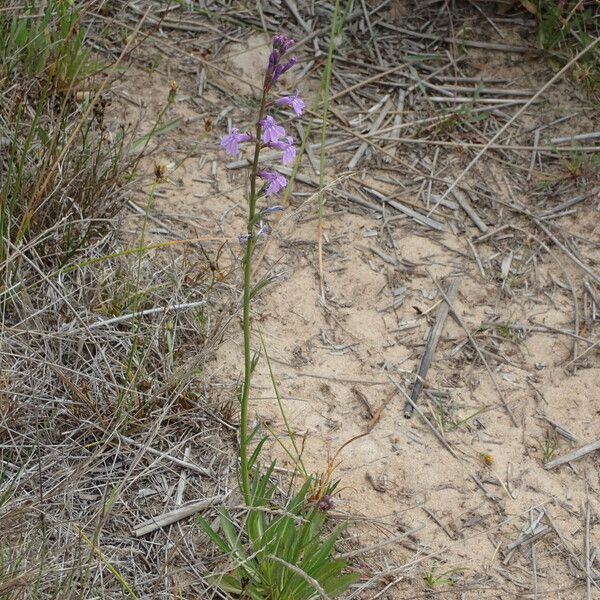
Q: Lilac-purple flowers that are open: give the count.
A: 5